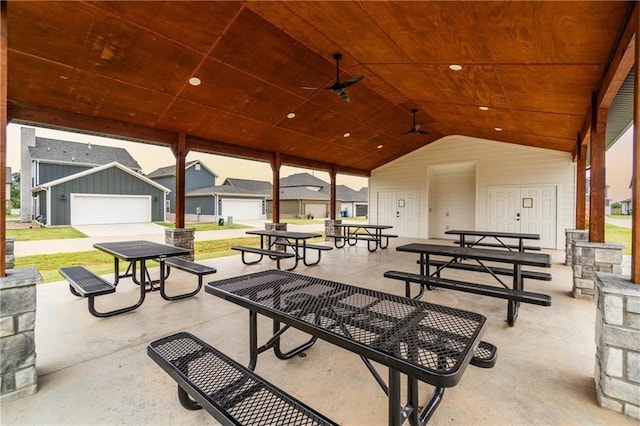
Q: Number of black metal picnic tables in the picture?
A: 6